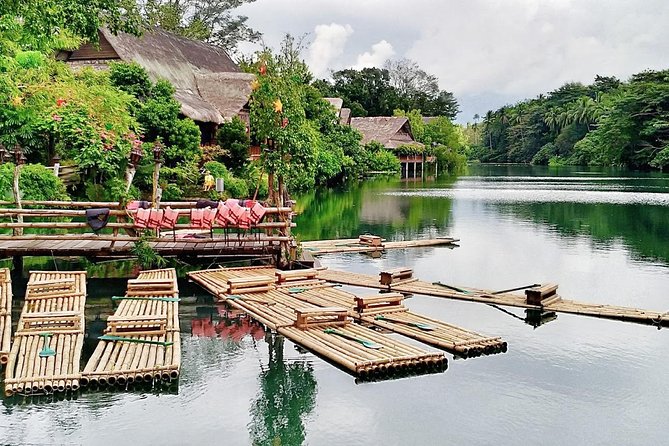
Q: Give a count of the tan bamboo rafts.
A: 7